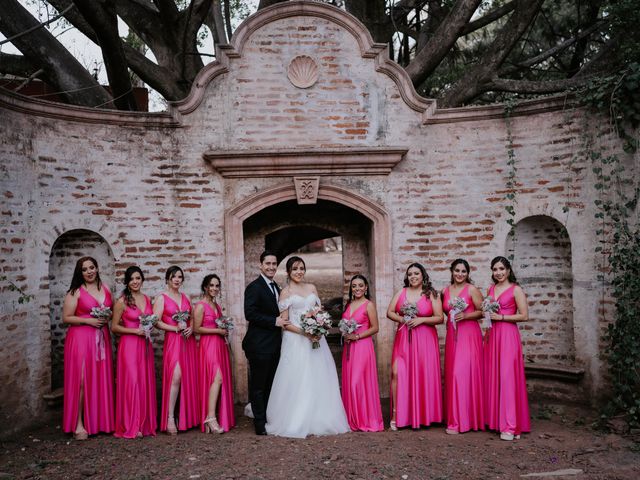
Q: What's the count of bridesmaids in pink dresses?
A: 8